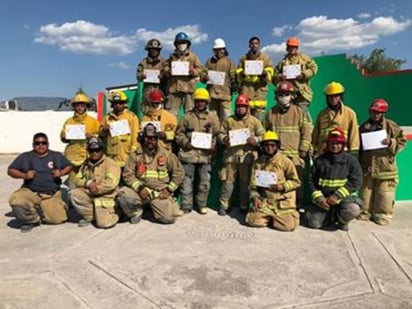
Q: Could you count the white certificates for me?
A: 12